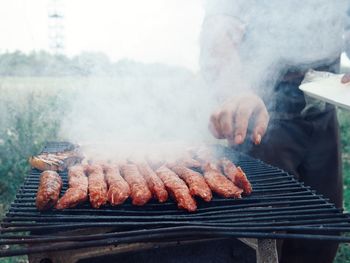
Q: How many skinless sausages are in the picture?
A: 10